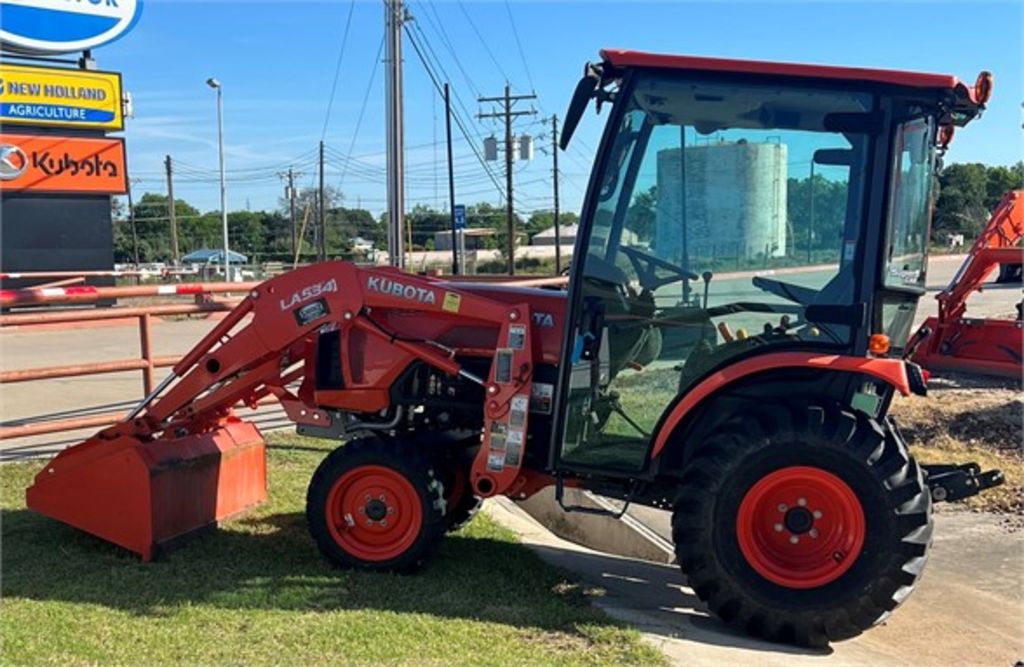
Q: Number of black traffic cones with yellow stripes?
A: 0